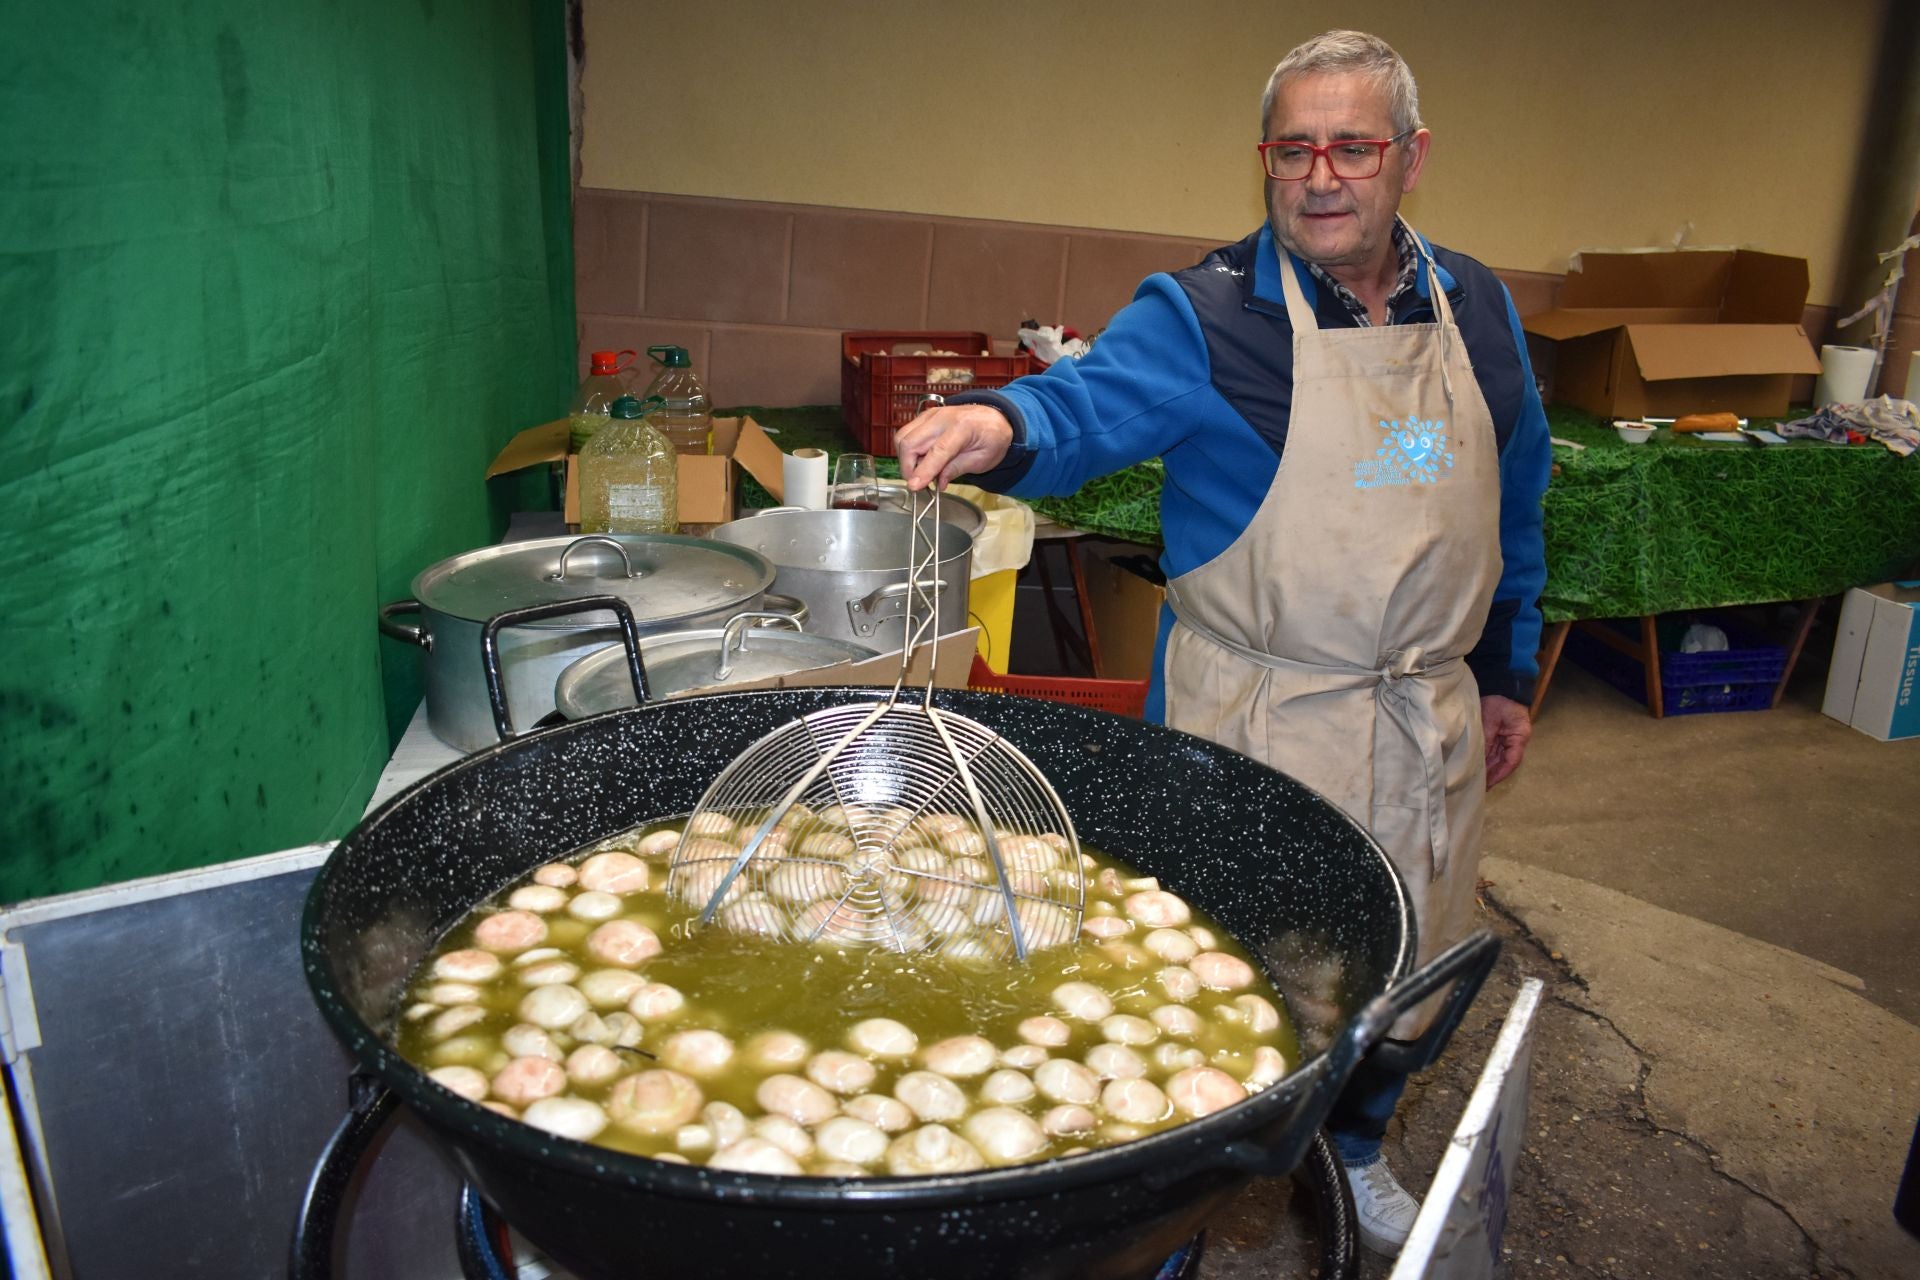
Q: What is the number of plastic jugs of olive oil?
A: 3